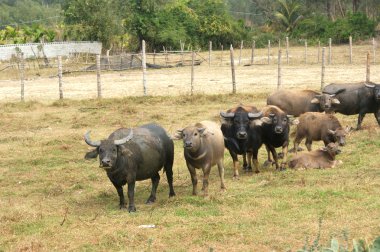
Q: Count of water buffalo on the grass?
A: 8